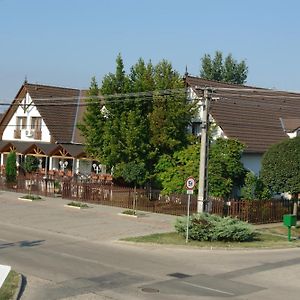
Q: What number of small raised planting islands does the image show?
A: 3